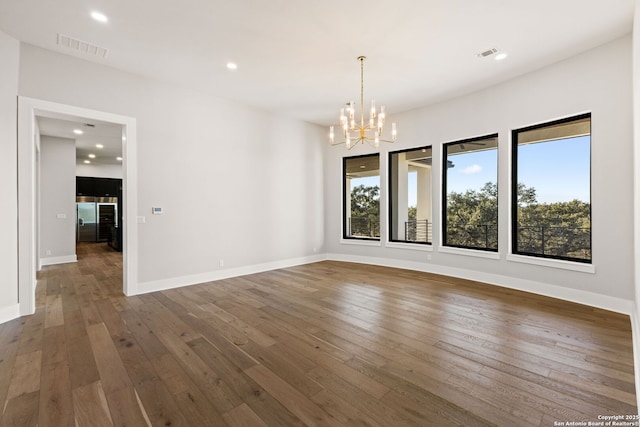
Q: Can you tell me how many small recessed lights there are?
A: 8